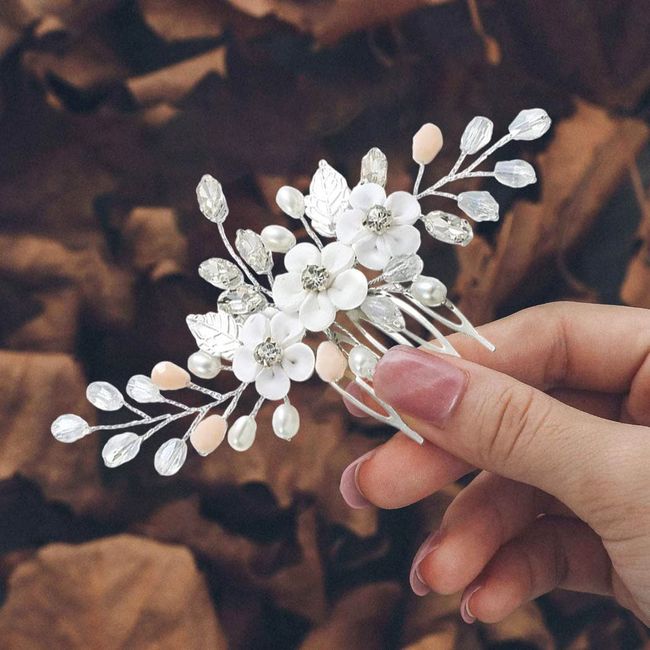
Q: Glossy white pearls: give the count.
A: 7